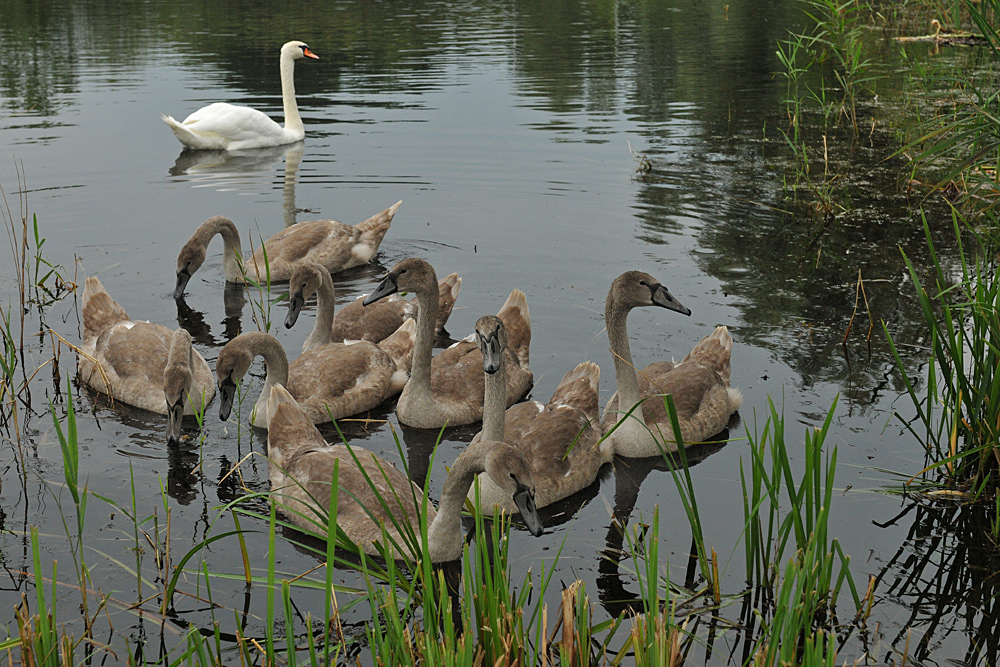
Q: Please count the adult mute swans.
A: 1